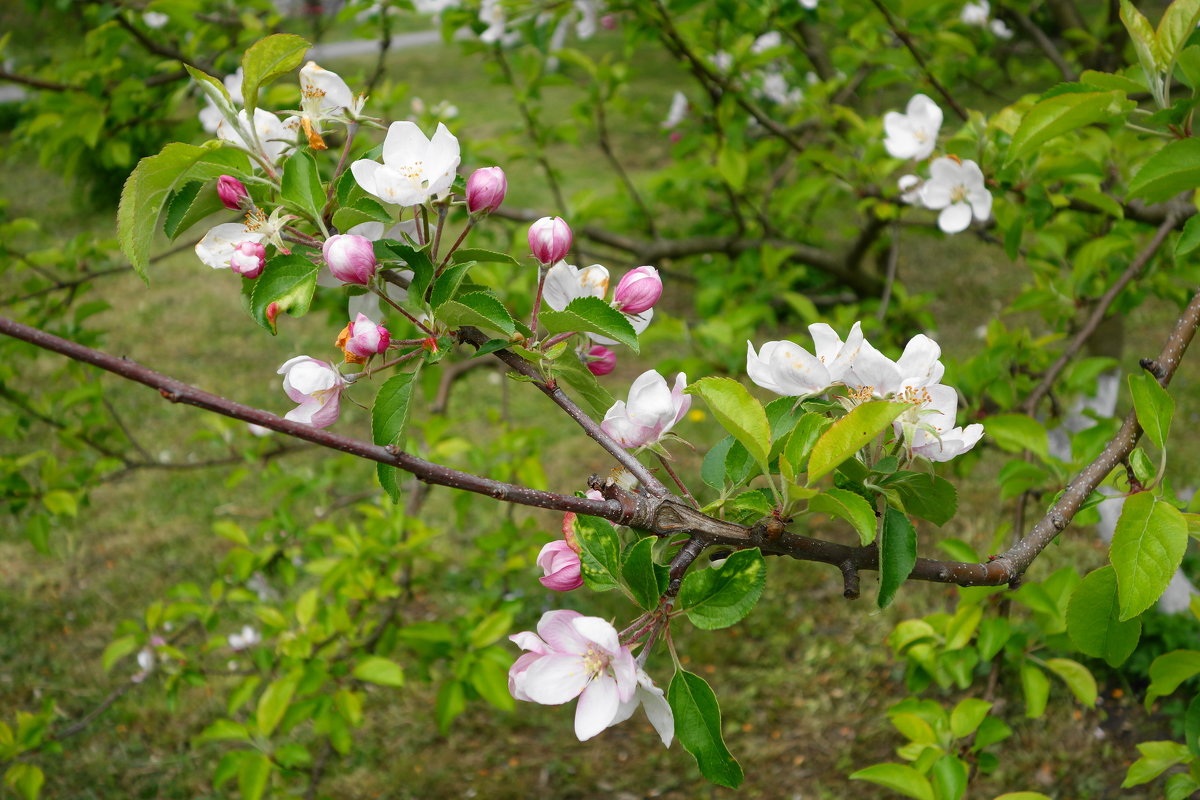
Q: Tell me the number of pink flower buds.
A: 9